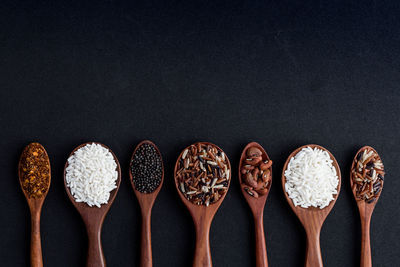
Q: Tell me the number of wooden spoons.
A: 7